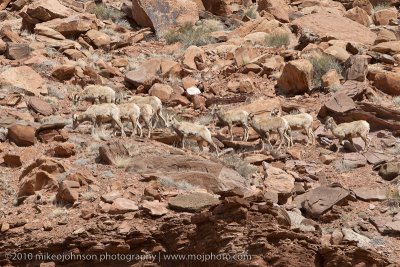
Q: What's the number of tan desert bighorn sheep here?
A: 10